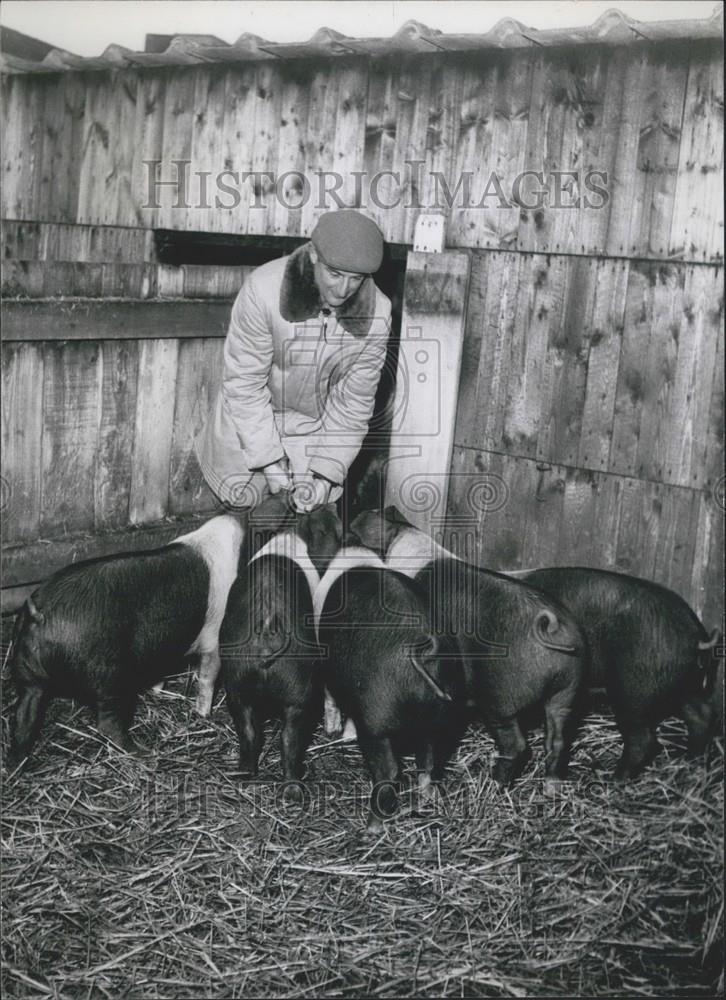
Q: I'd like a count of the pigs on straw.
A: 5